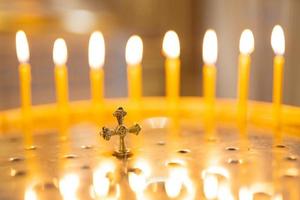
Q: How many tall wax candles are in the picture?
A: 8